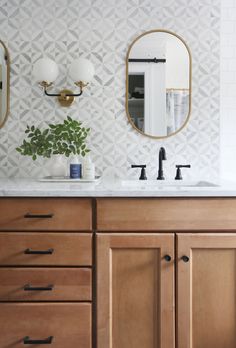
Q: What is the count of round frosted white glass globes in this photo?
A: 2